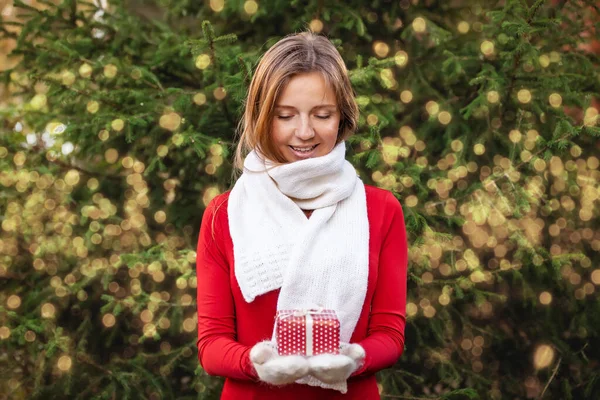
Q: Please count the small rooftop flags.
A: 0